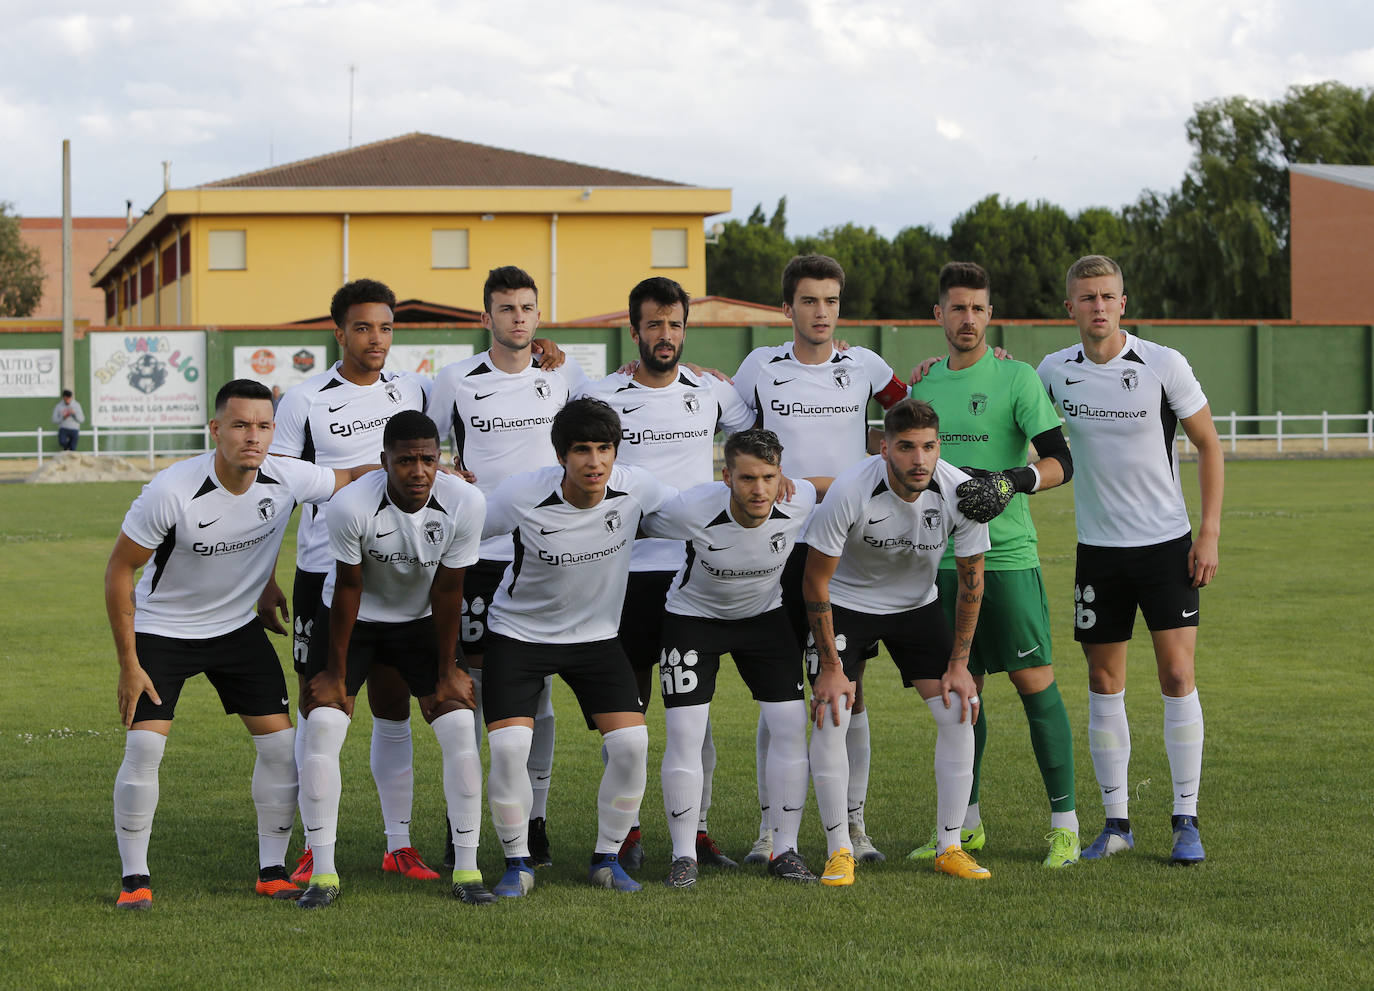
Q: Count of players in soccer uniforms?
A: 11